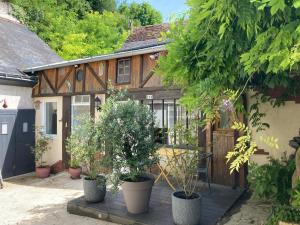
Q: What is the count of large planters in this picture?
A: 3